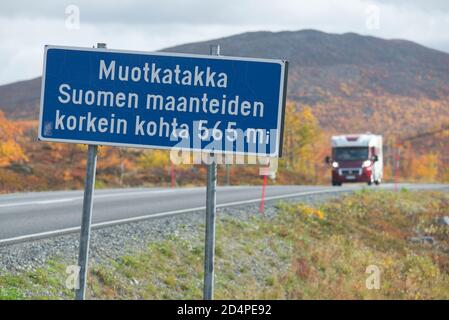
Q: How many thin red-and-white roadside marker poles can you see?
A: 3